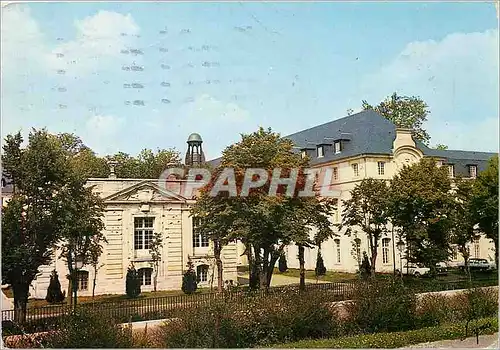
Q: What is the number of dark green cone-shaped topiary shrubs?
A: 6